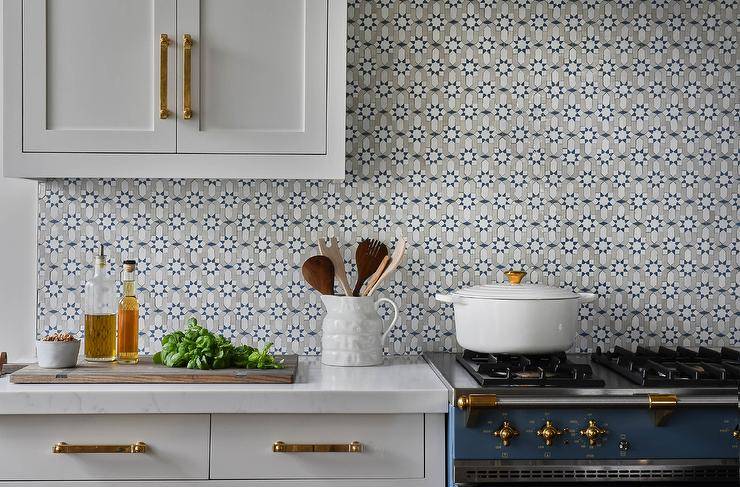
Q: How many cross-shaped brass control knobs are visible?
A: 3